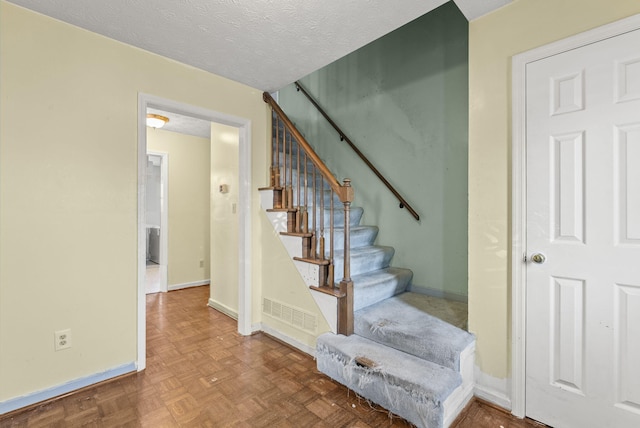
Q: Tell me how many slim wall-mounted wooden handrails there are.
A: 1